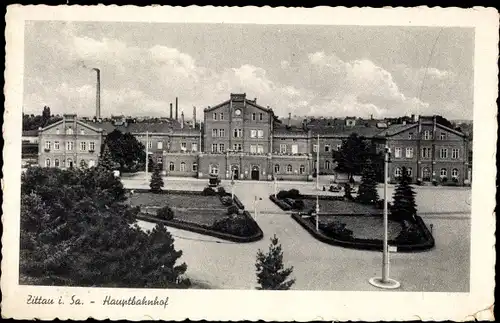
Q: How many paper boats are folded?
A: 0